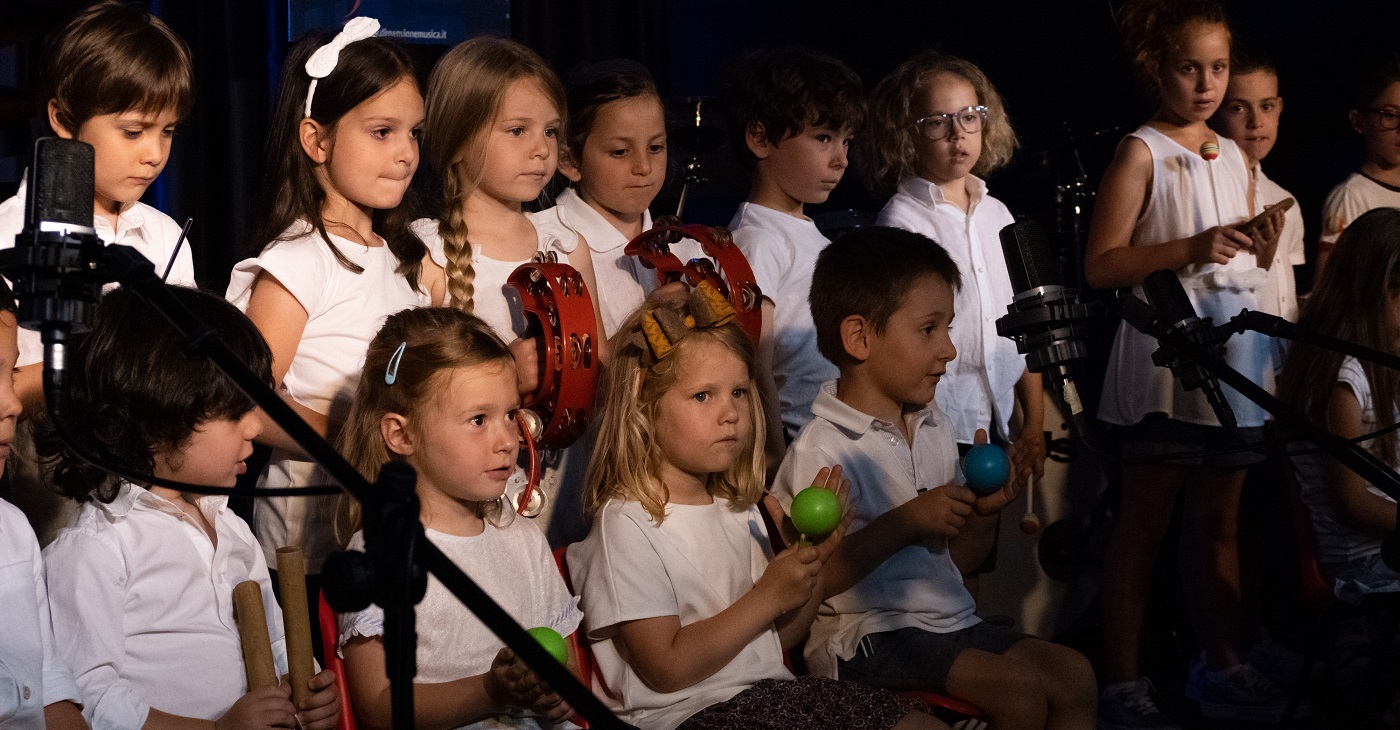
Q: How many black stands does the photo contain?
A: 3